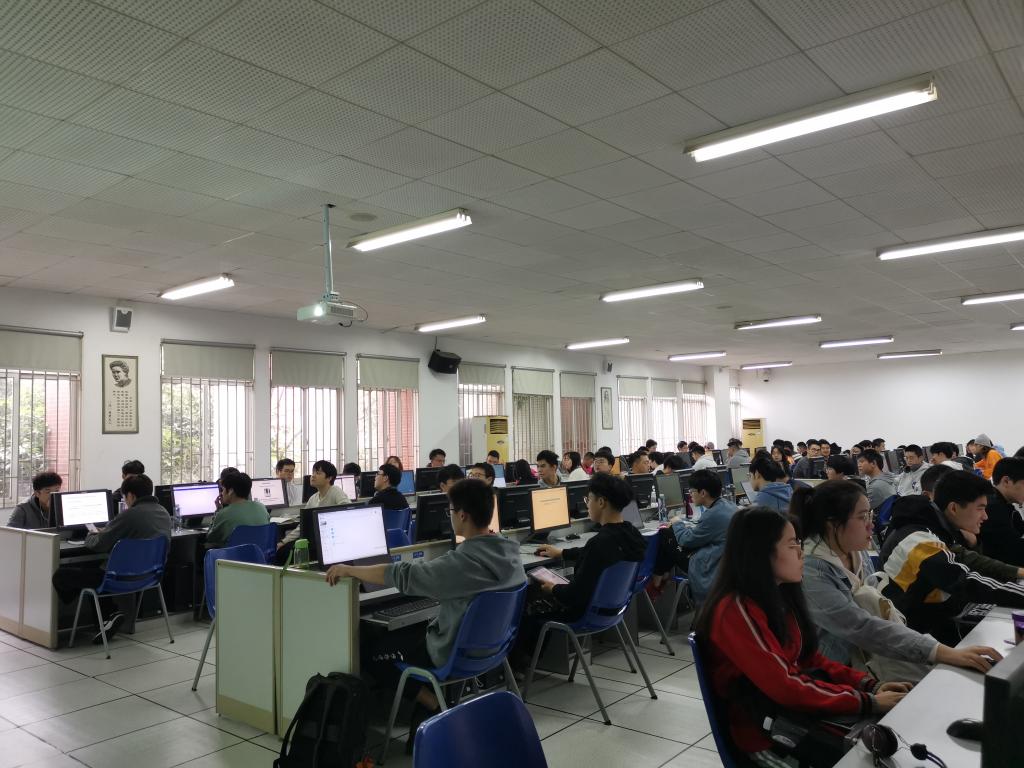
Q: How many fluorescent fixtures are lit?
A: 14